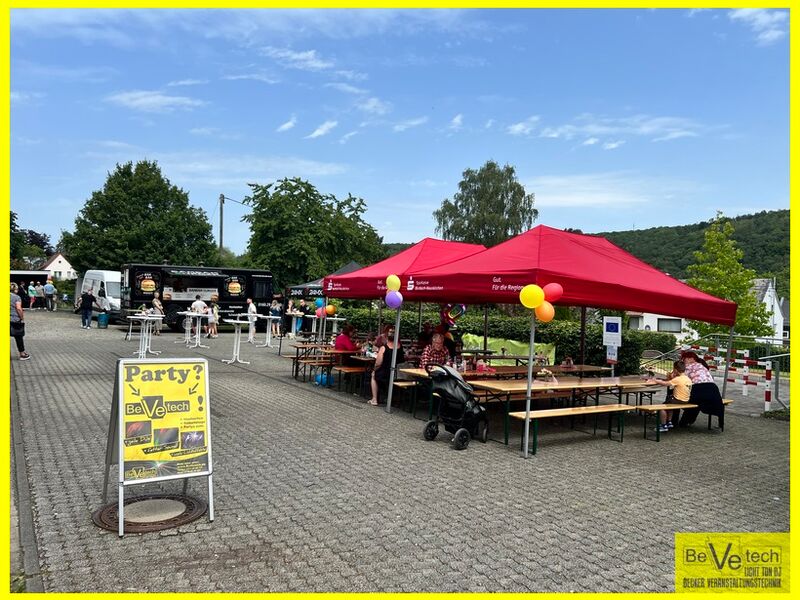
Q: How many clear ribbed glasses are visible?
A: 0